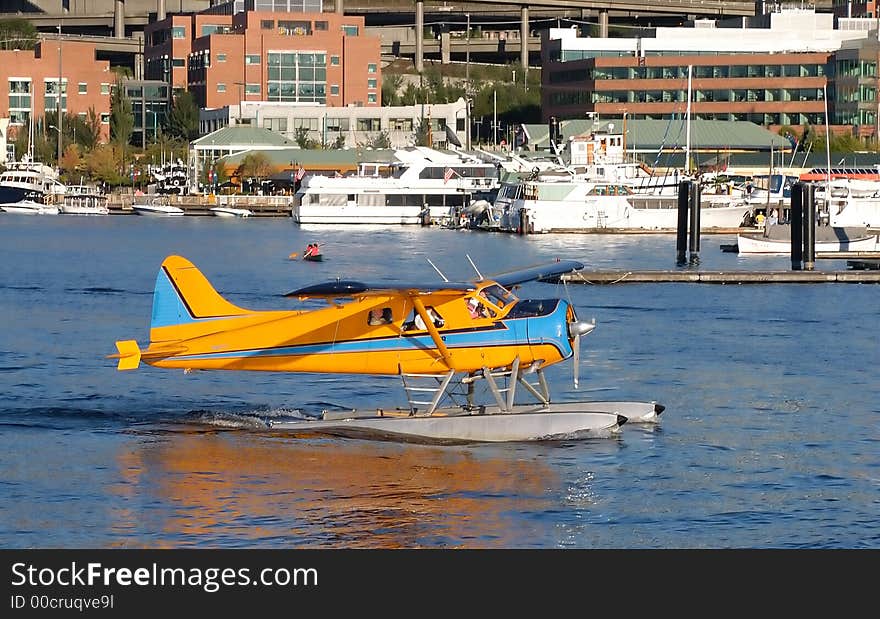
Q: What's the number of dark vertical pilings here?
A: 4